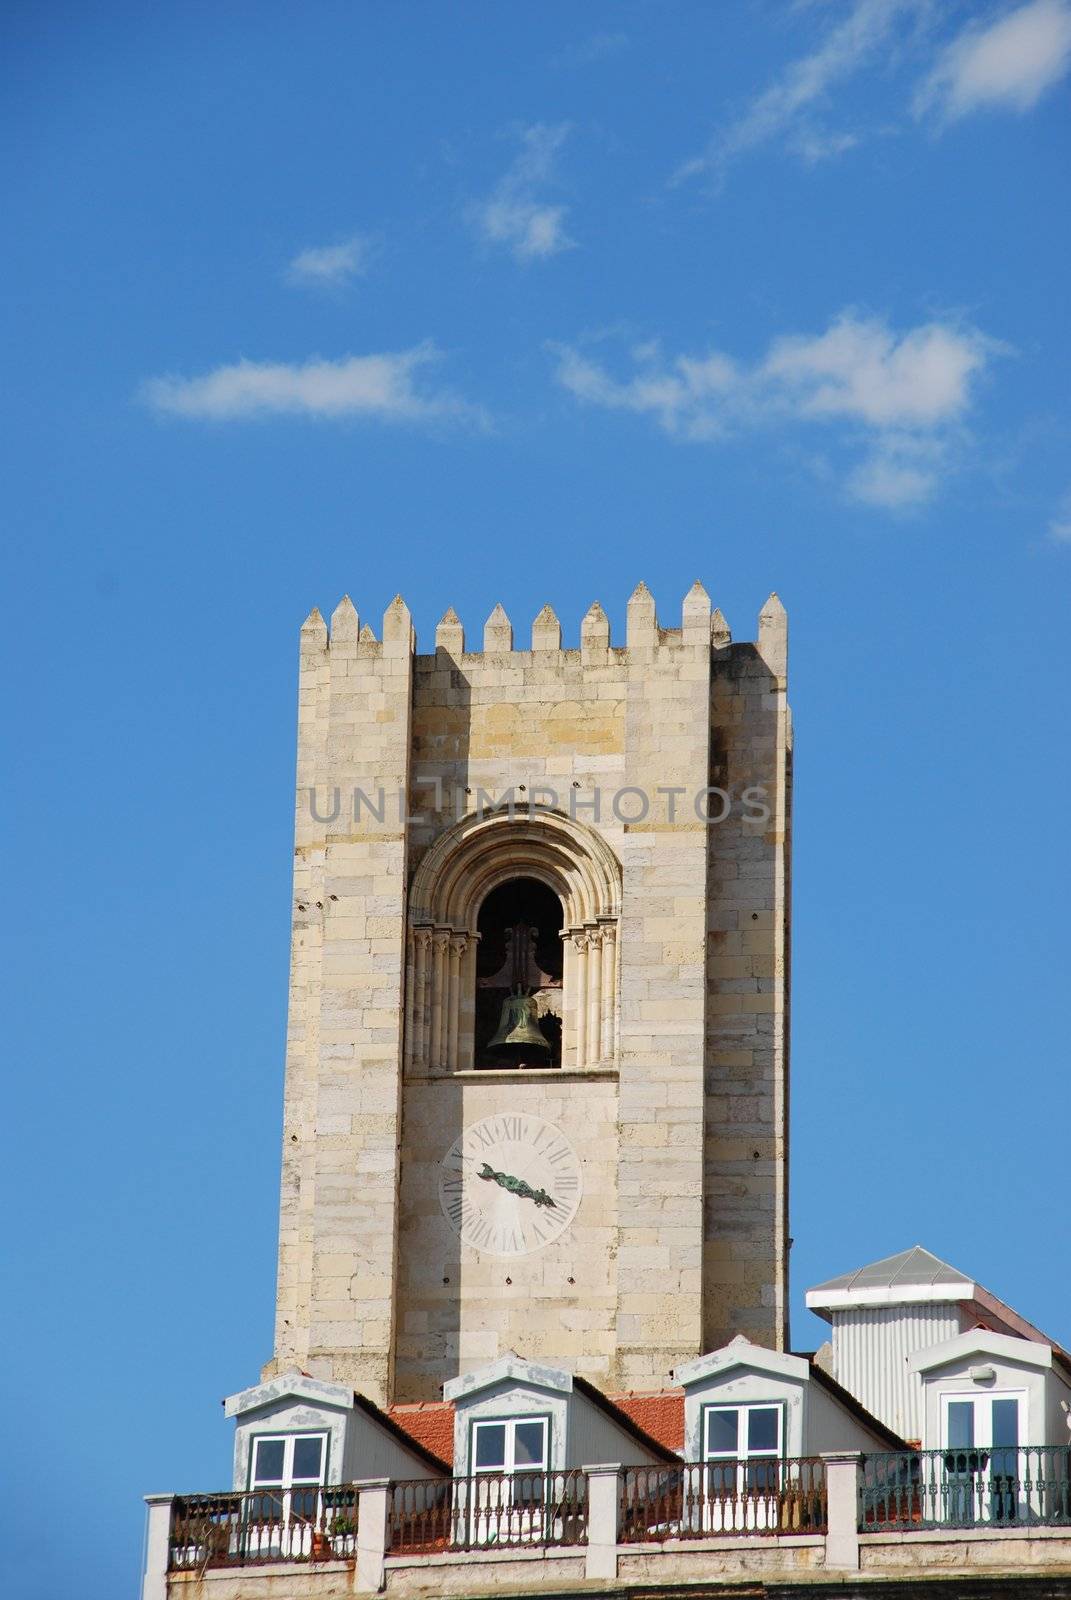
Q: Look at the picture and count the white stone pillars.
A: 4